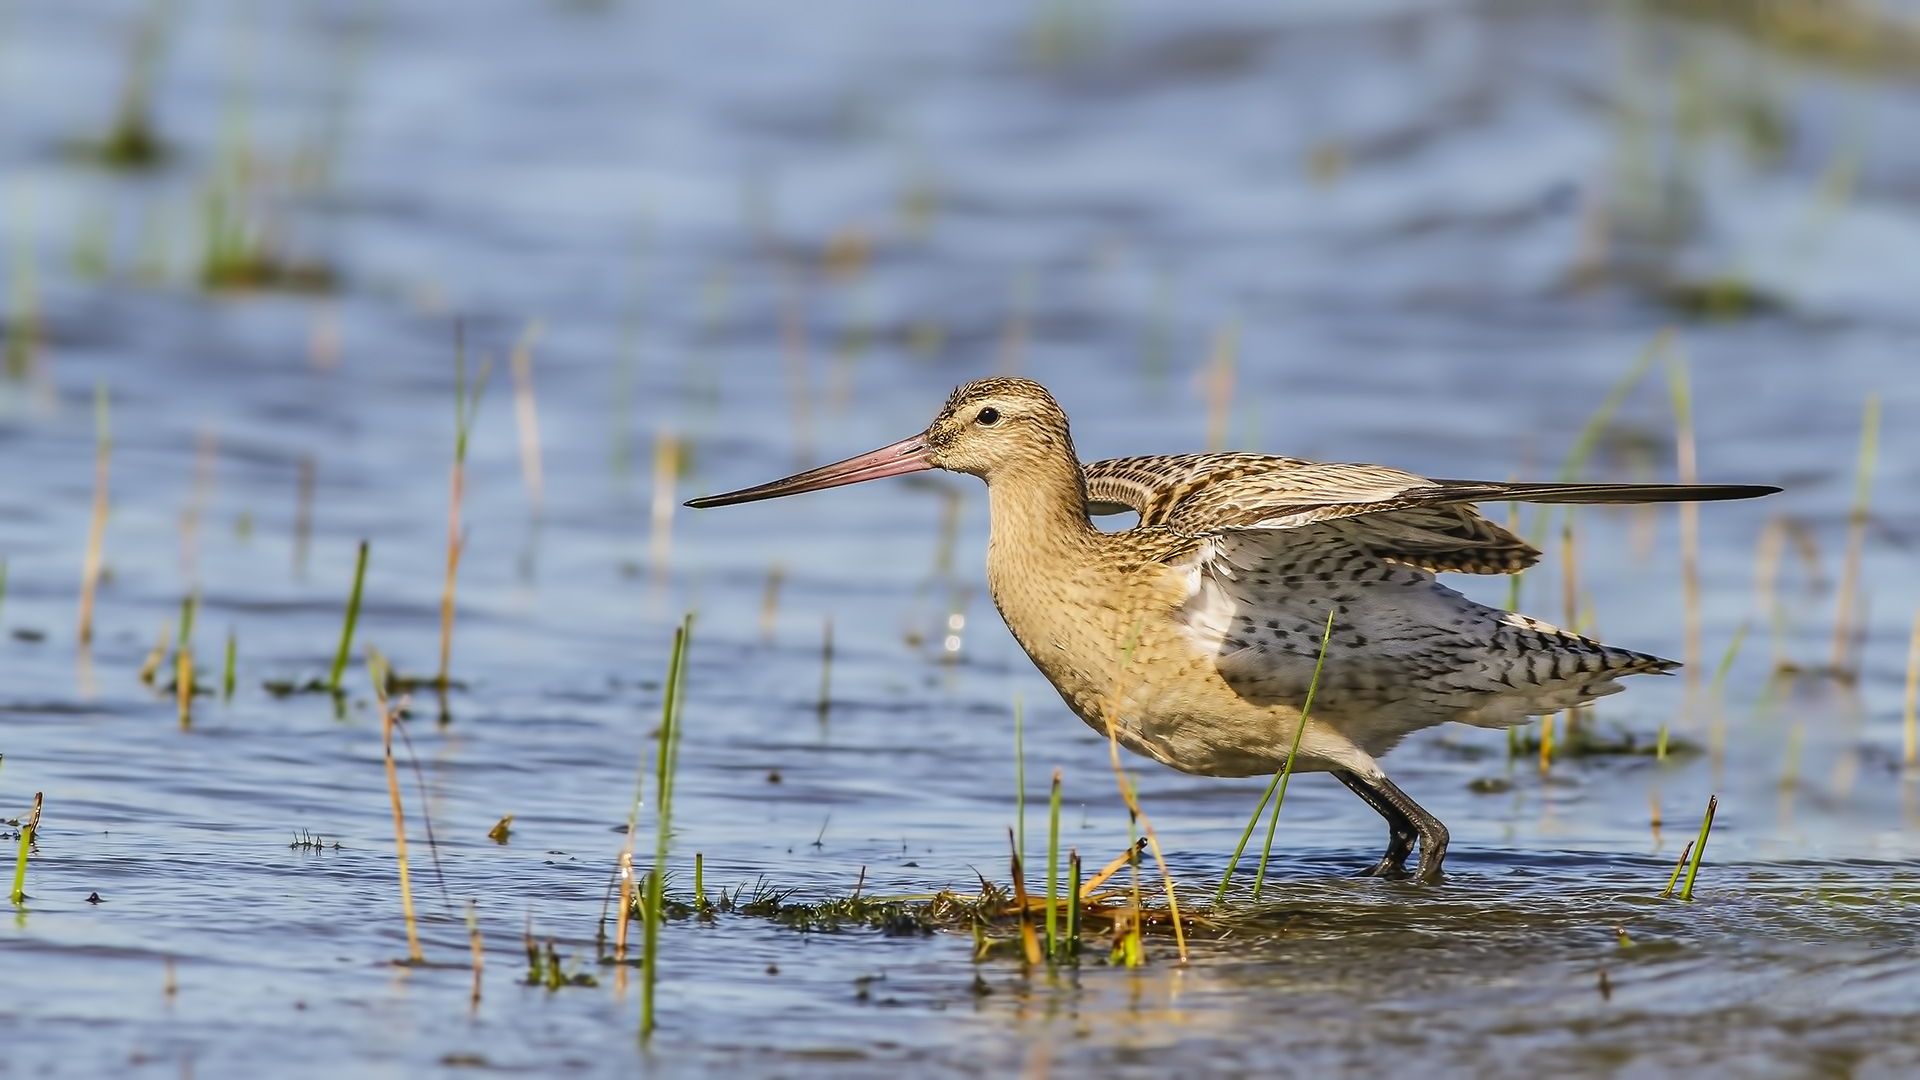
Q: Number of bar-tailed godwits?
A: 1